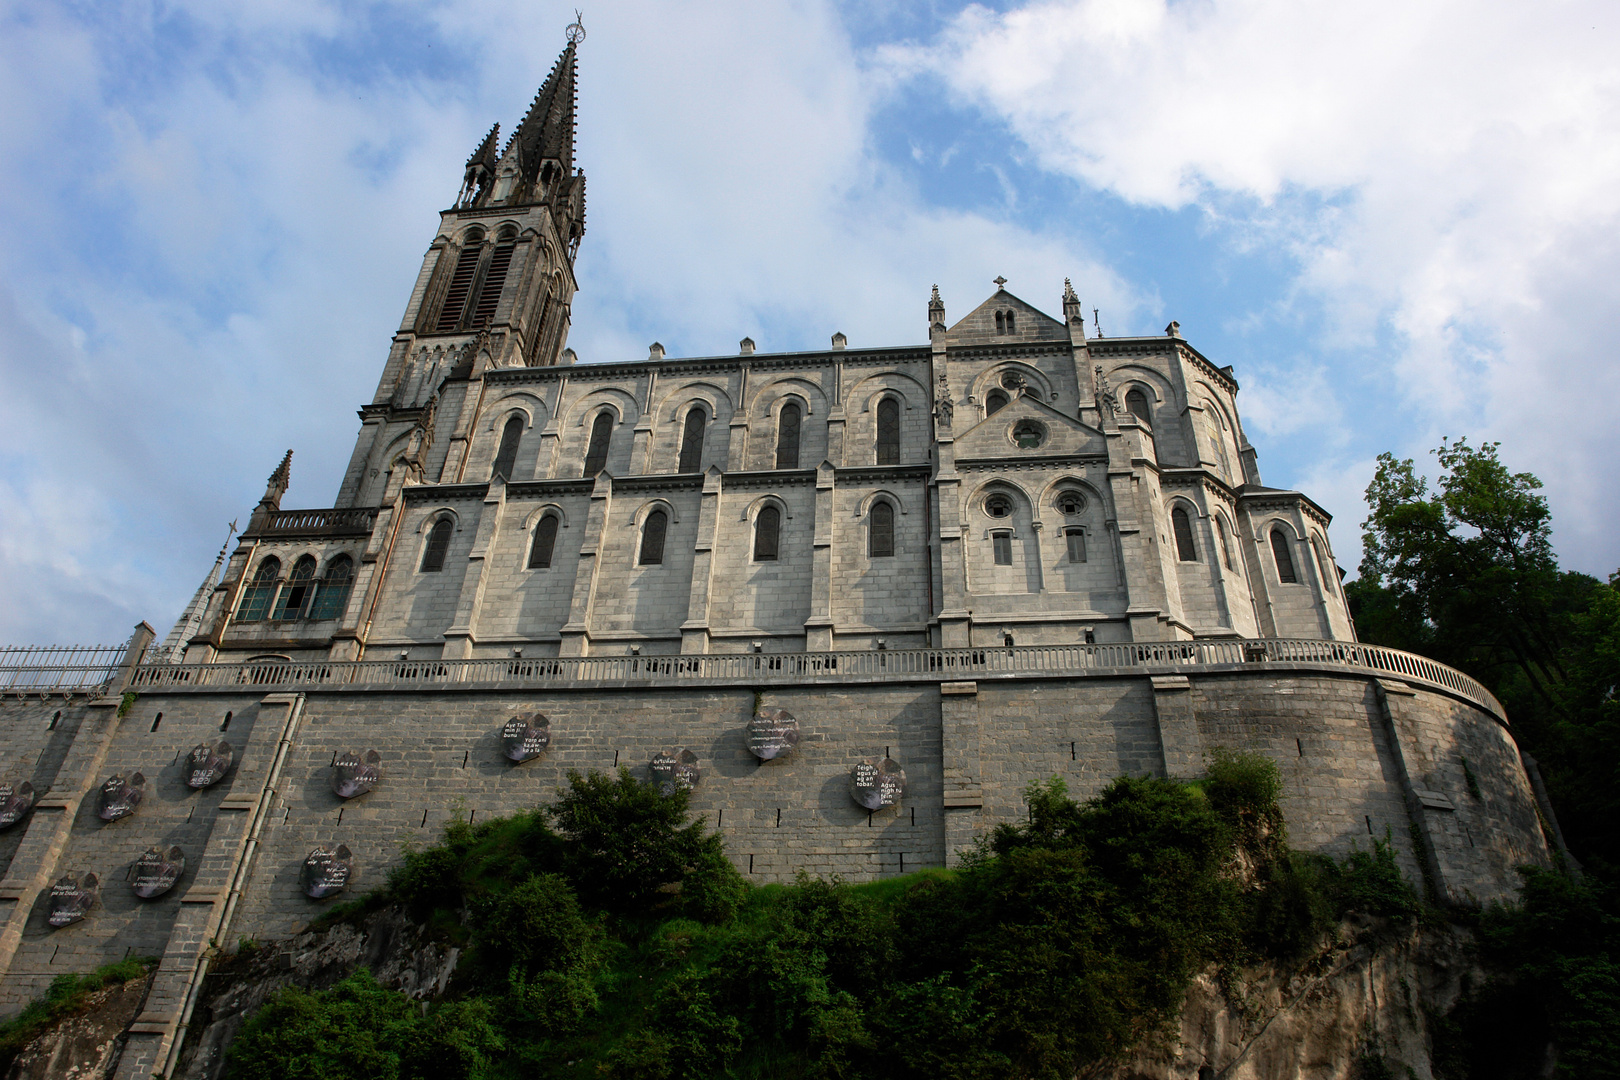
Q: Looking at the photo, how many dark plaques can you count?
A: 11